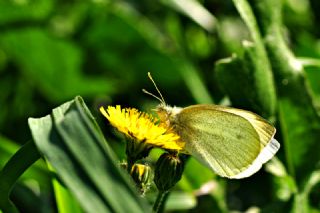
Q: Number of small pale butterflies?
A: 1